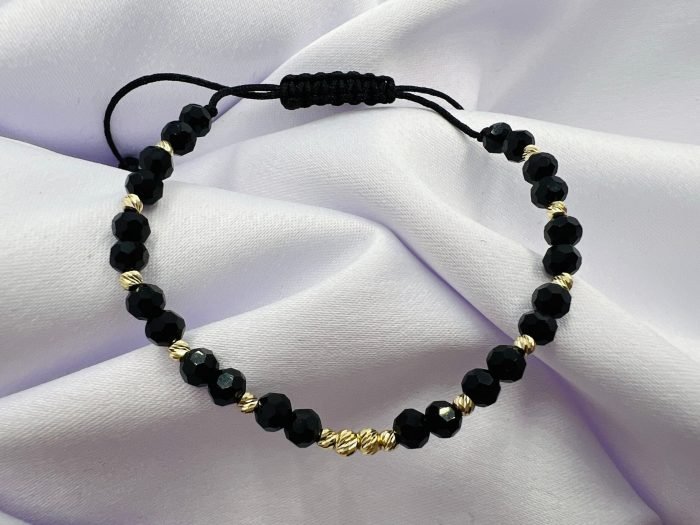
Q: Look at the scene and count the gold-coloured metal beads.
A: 14